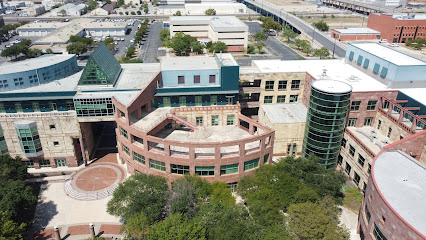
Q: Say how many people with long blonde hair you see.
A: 0